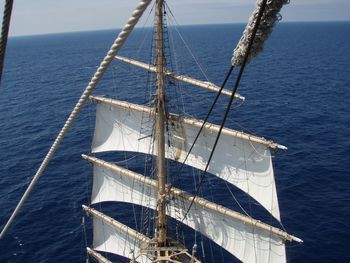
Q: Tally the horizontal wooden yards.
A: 5